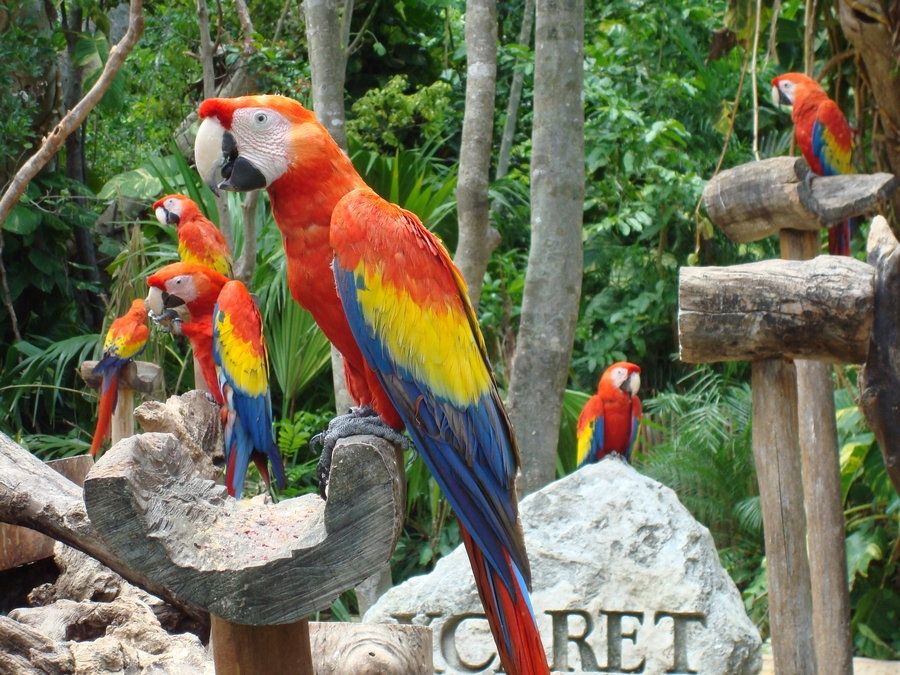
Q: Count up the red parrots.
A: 6